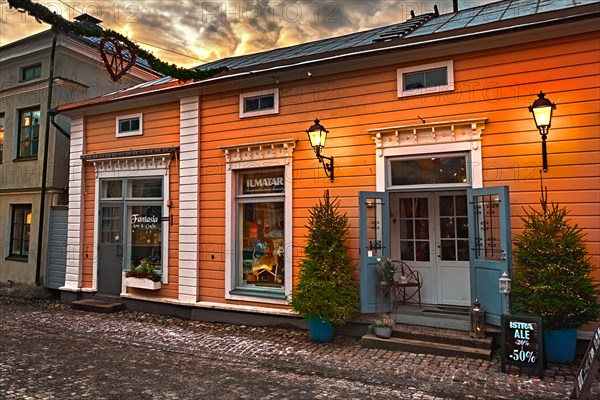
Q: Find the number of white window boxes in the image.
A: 1